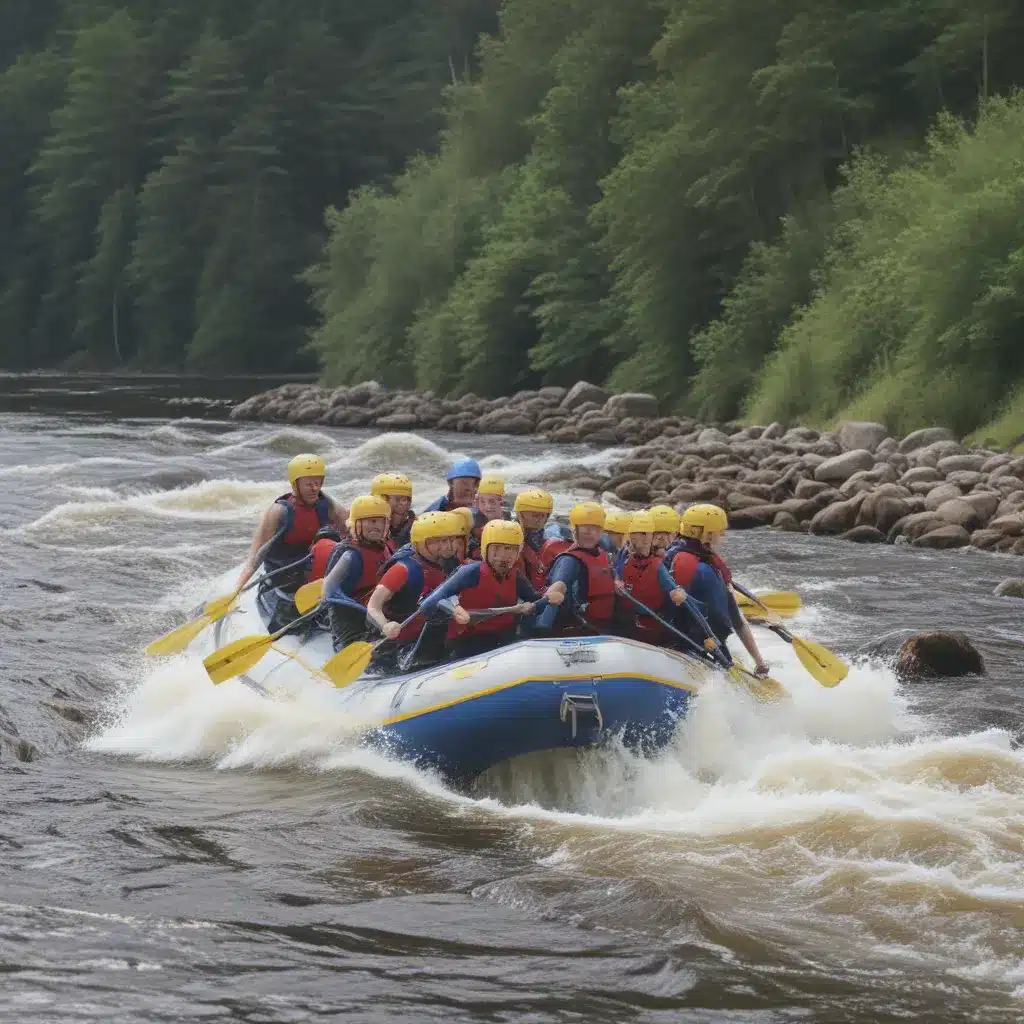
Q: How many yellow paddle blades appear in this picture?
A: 8